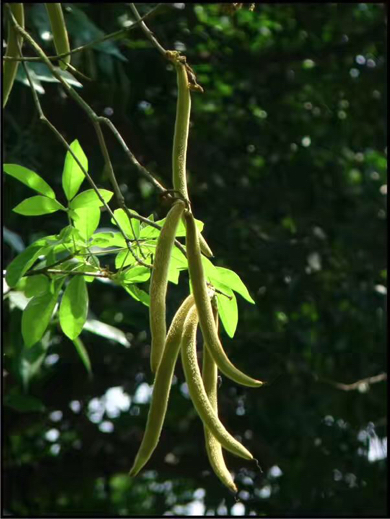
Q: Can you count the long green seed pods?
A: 8